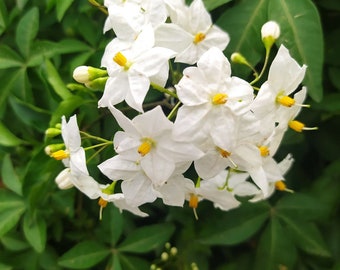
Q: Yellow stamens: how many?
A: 12